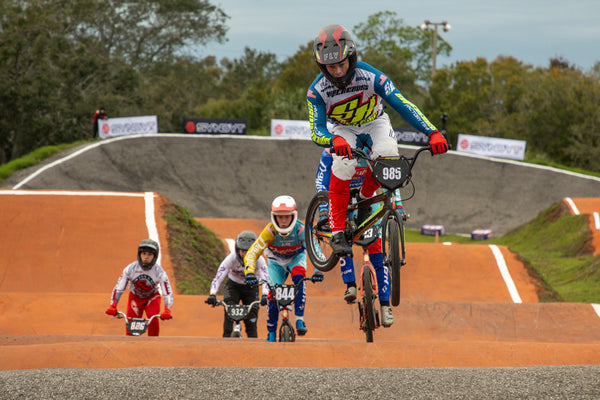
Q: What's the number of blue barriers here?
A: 2